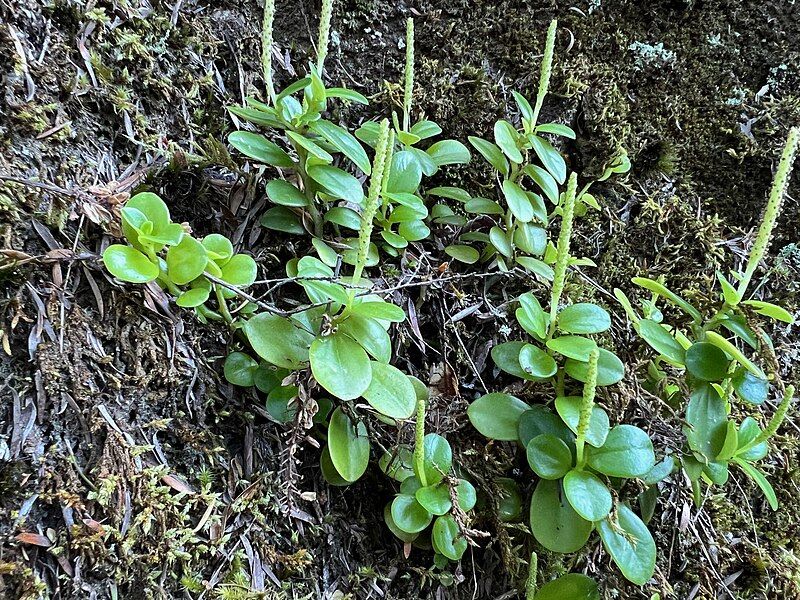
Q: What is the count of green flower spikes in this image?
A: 12